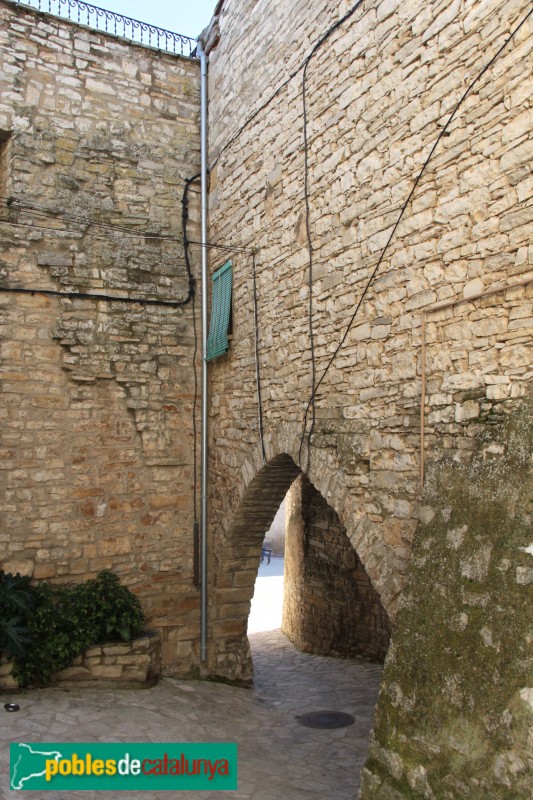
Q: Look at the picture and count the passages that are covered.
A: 1